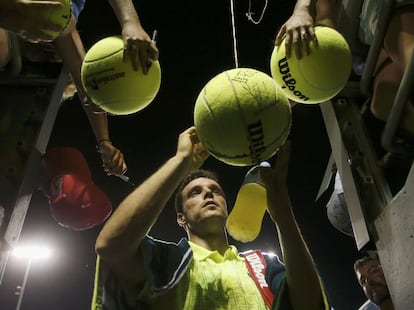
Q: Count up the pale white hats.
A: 1